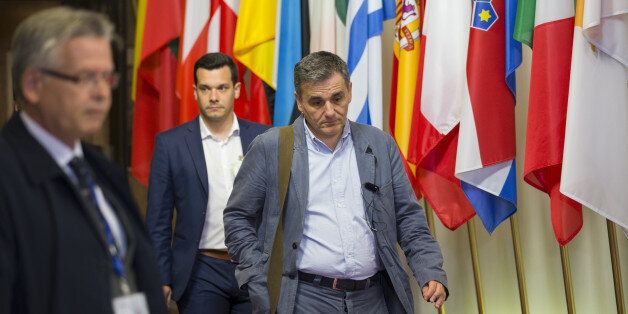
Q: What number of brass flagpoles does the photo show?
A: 5